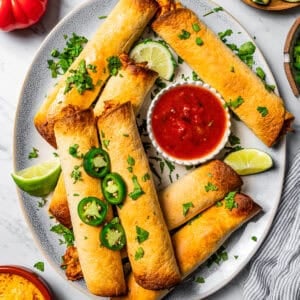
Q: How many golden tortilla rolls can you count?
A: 7